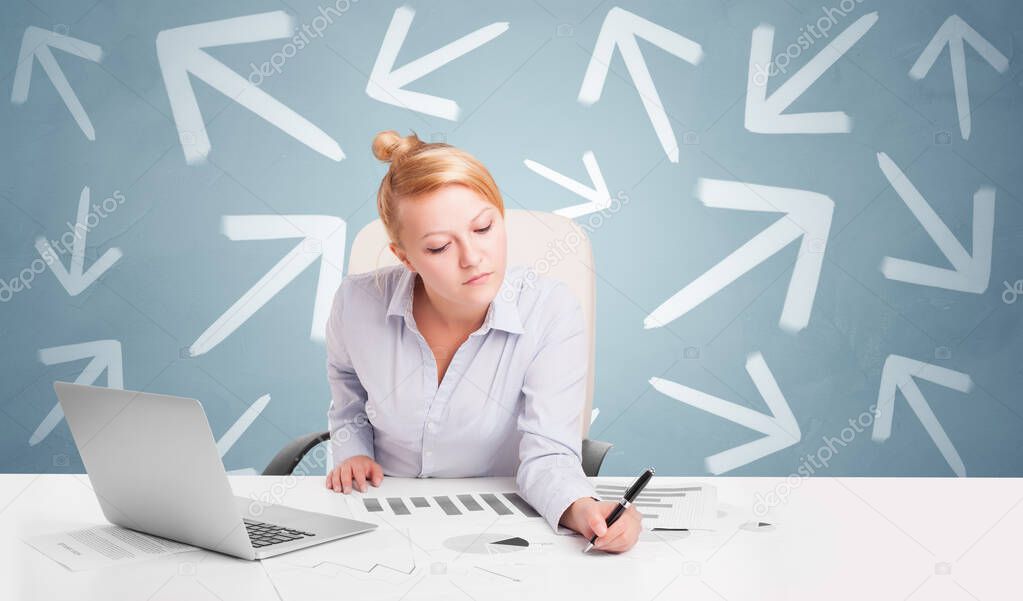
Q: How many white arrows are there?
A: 15